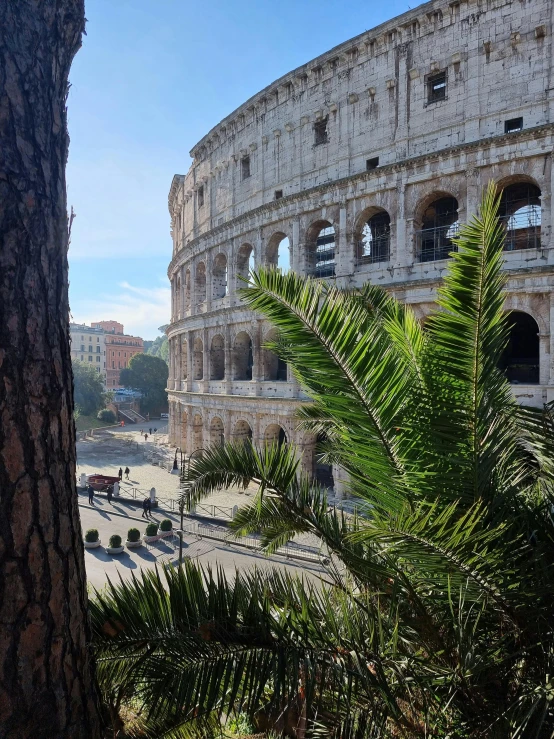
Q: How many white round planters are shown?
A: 5